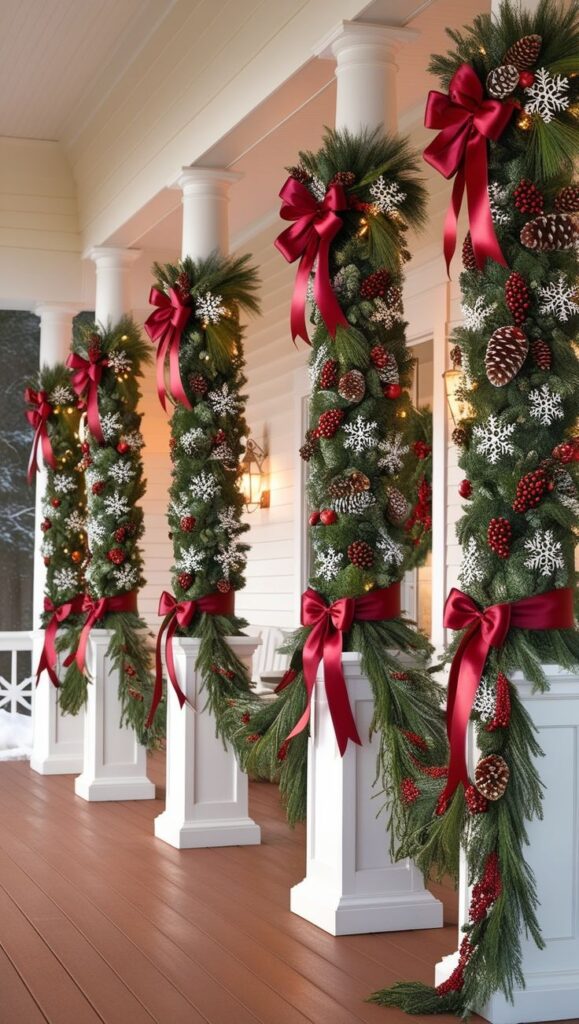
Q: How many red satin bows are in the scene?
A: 10